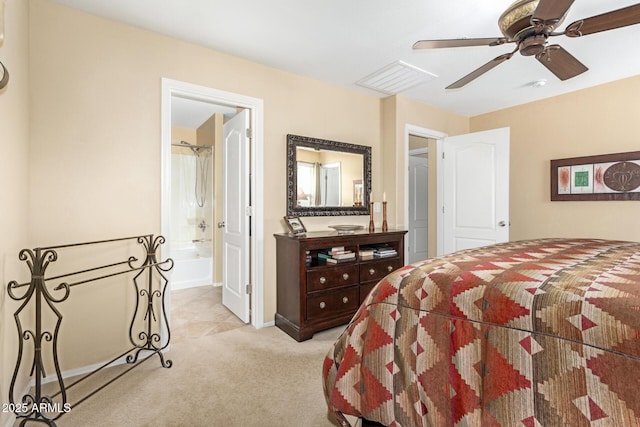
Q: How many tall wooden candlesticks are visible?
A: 2